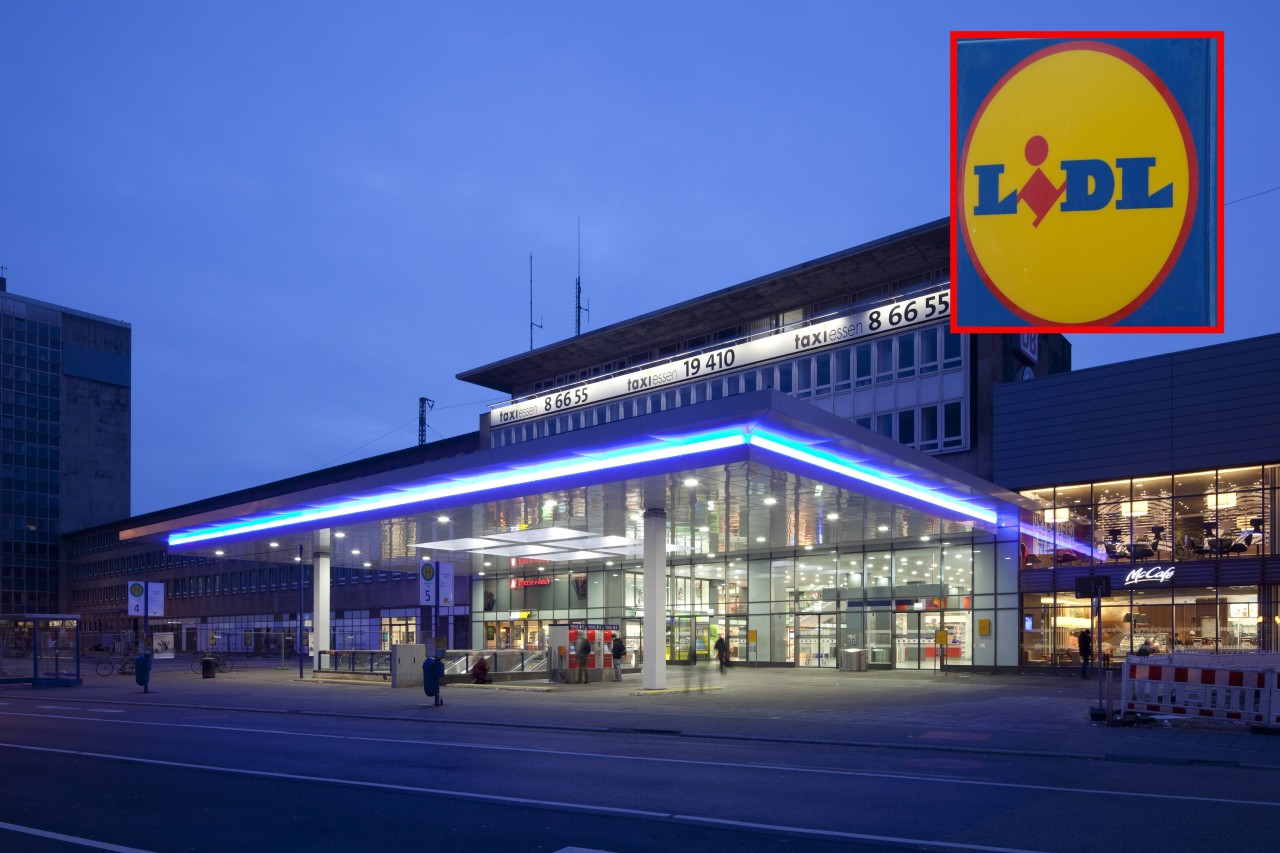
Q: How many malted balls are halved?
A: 0